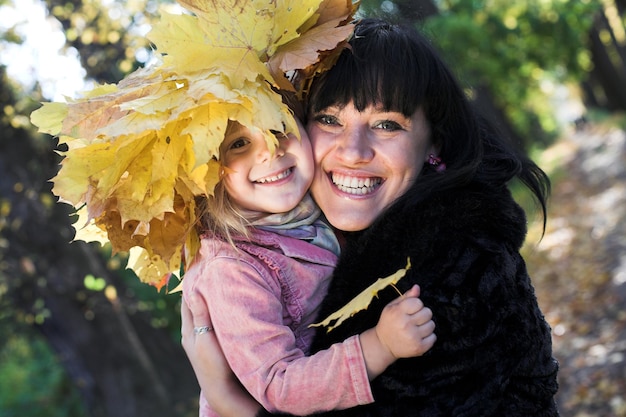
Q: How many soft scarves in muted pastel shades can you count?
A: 1